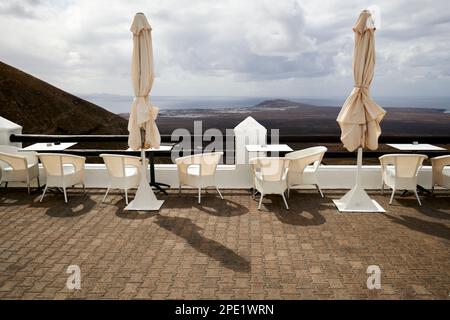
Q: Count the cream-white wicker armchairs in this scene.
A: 8